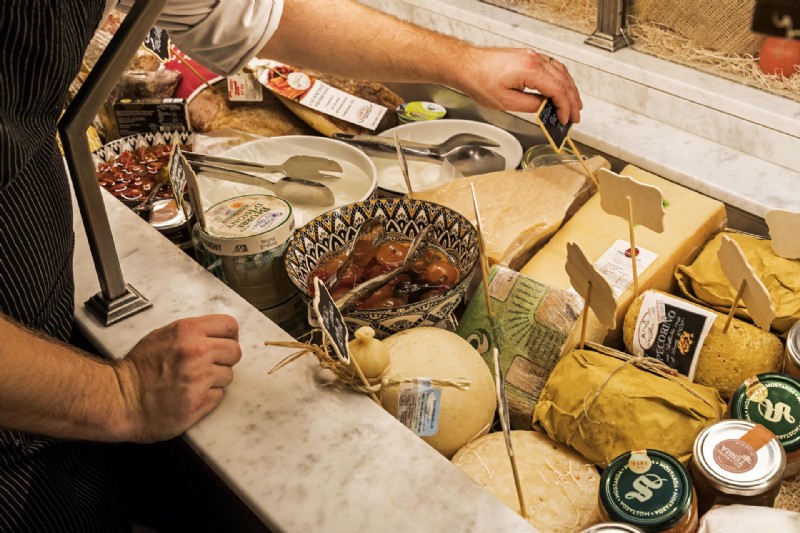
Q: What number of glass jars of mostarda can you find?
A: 2